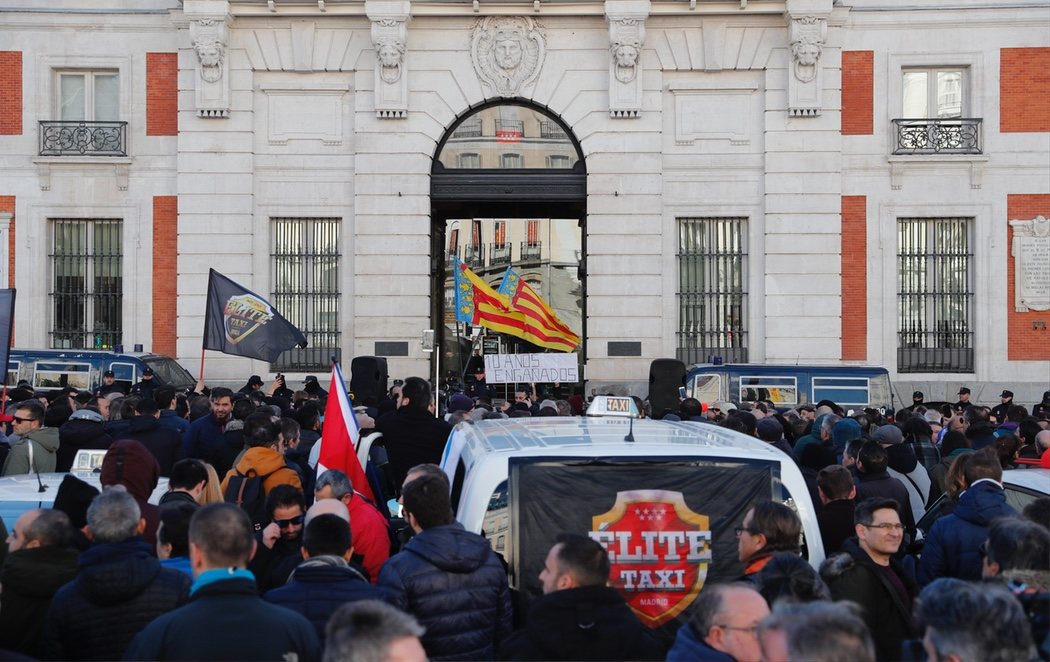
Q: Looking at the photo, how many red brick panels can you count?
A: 8